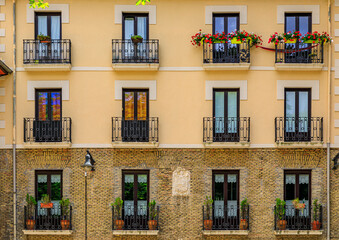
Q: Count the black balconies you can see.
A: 12